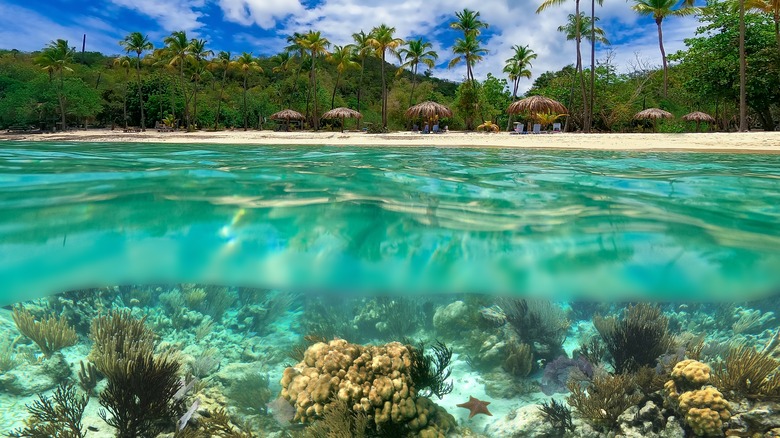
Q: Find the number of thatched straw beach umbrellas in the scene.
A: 6